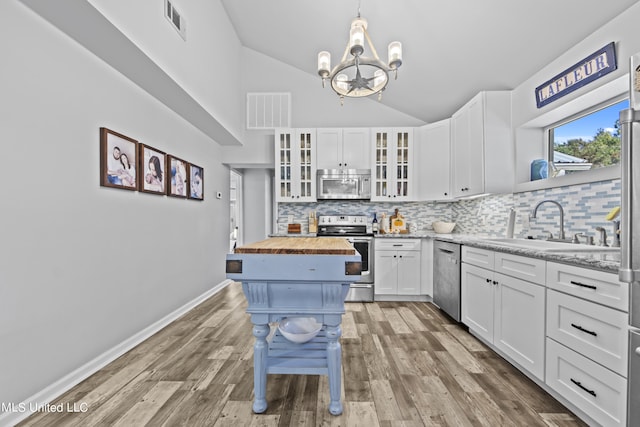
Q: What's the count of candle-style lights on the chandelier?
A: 5